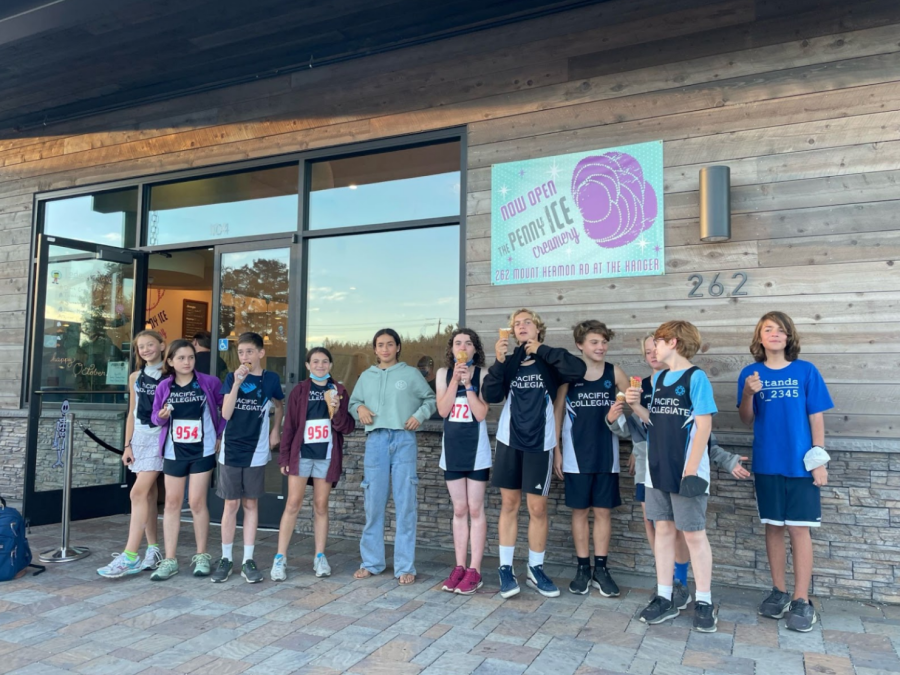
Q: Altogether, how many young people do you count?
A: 11